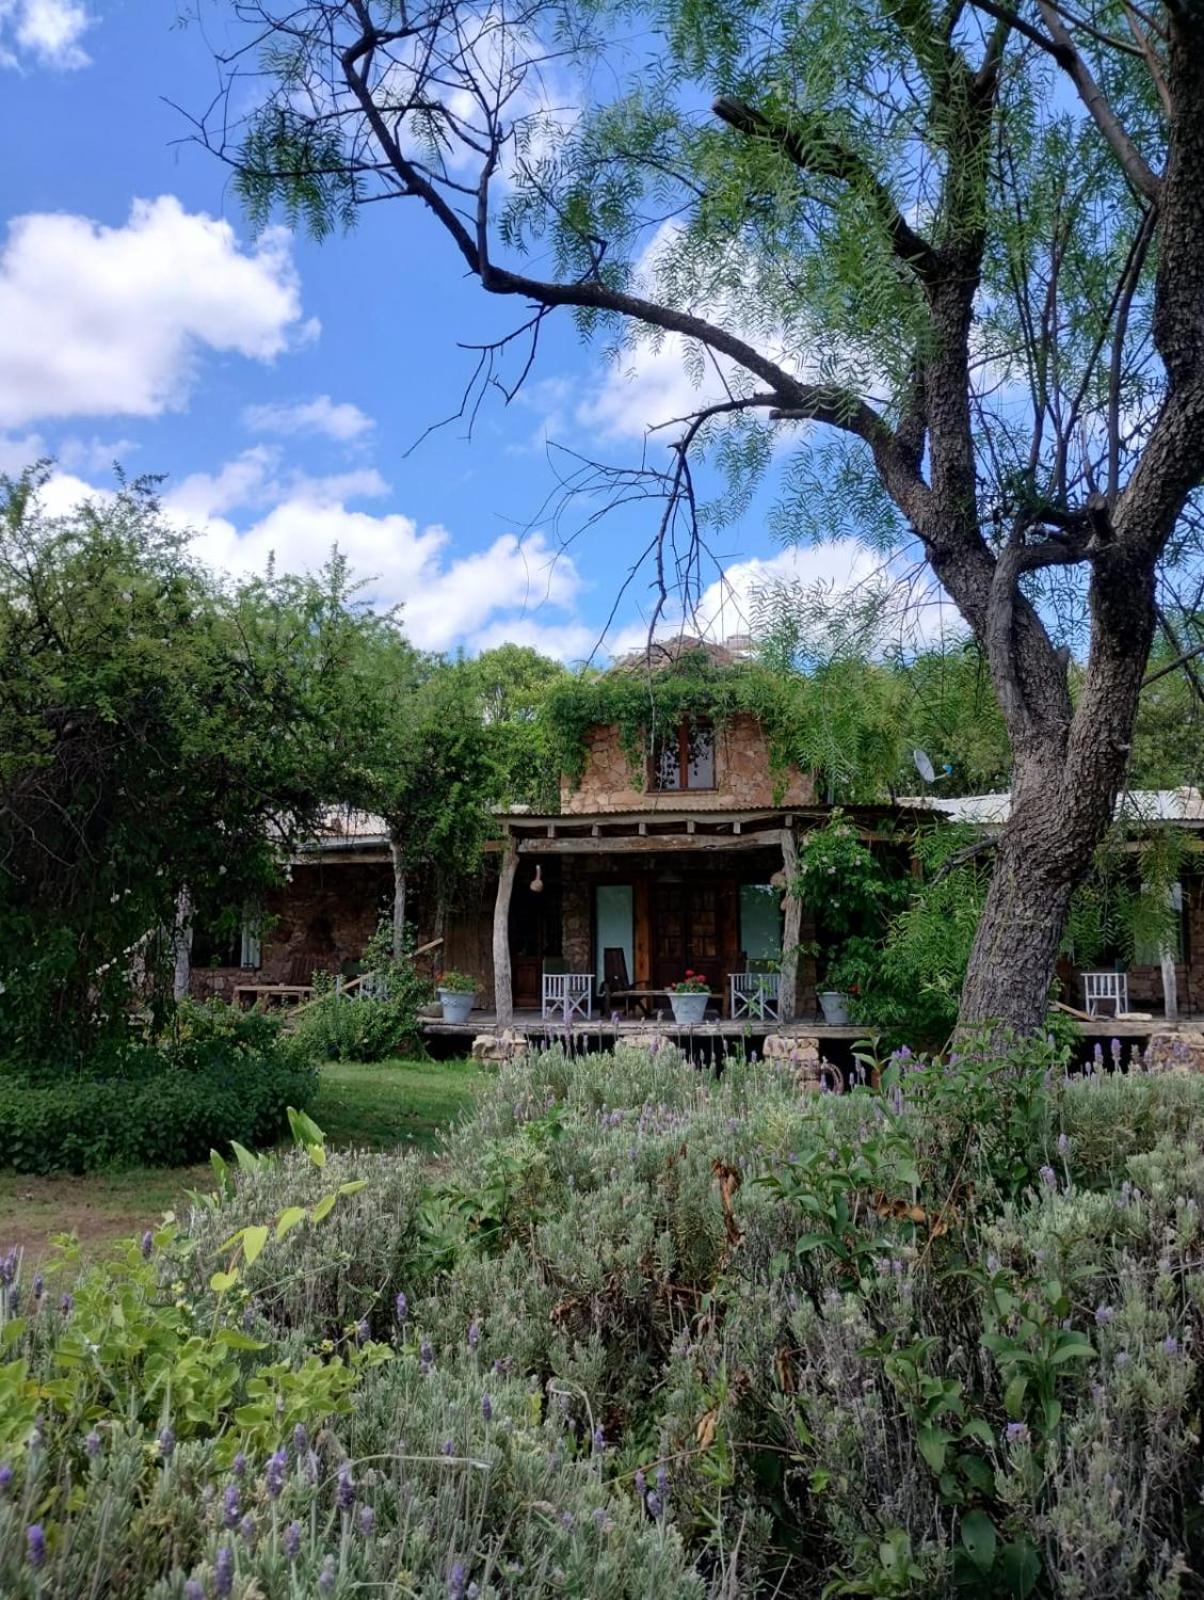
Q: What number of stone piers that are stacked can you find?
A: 4